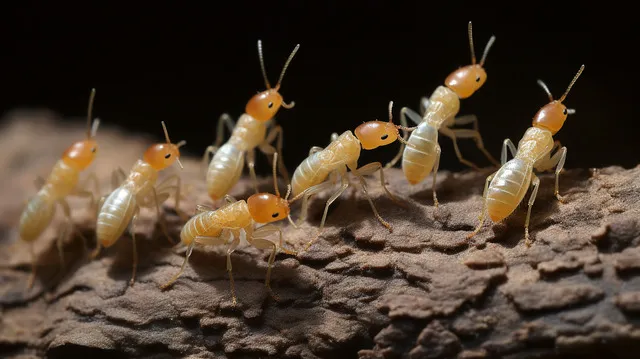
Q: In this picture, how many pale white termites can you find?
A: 7